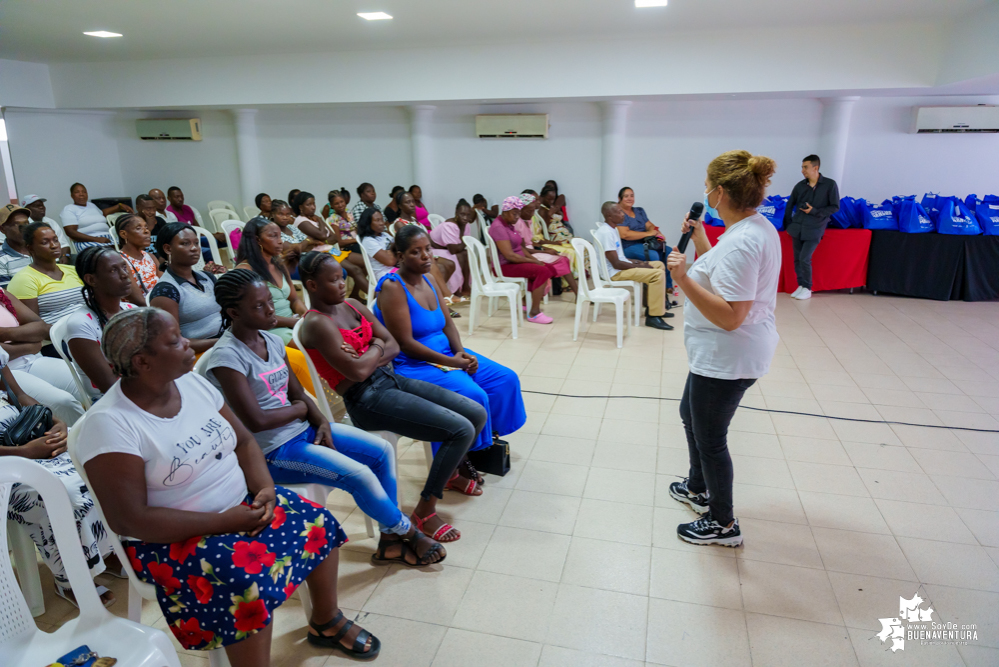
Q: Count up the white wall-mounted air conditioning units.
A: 3